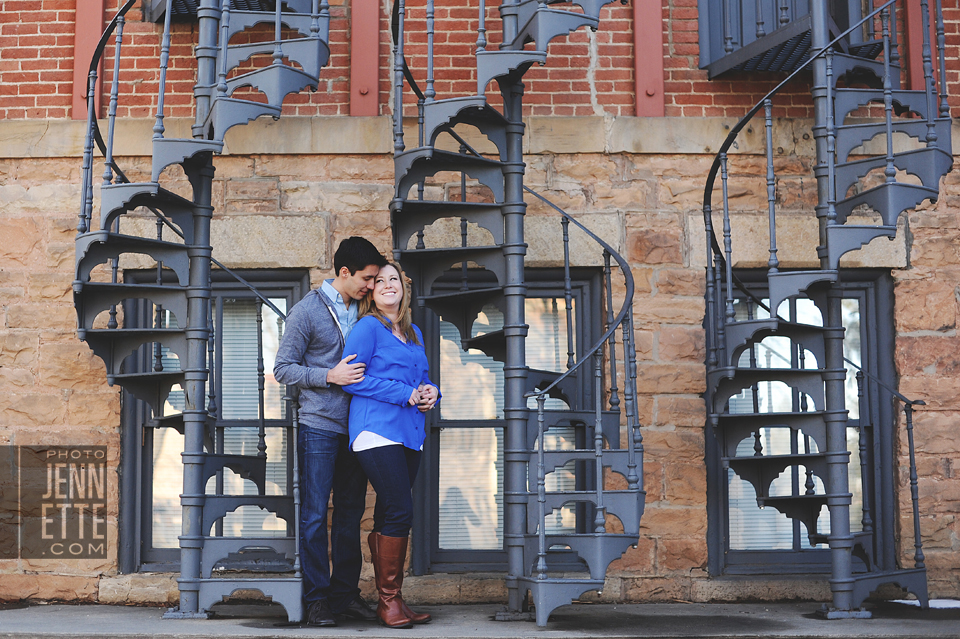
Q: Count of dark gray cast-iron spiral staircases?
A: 3